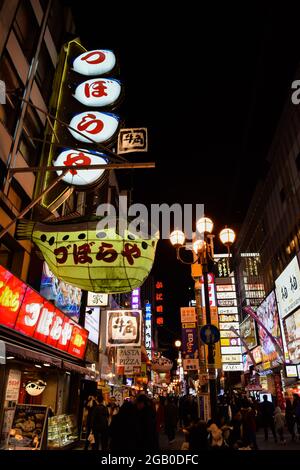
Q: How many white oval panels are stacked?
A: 4